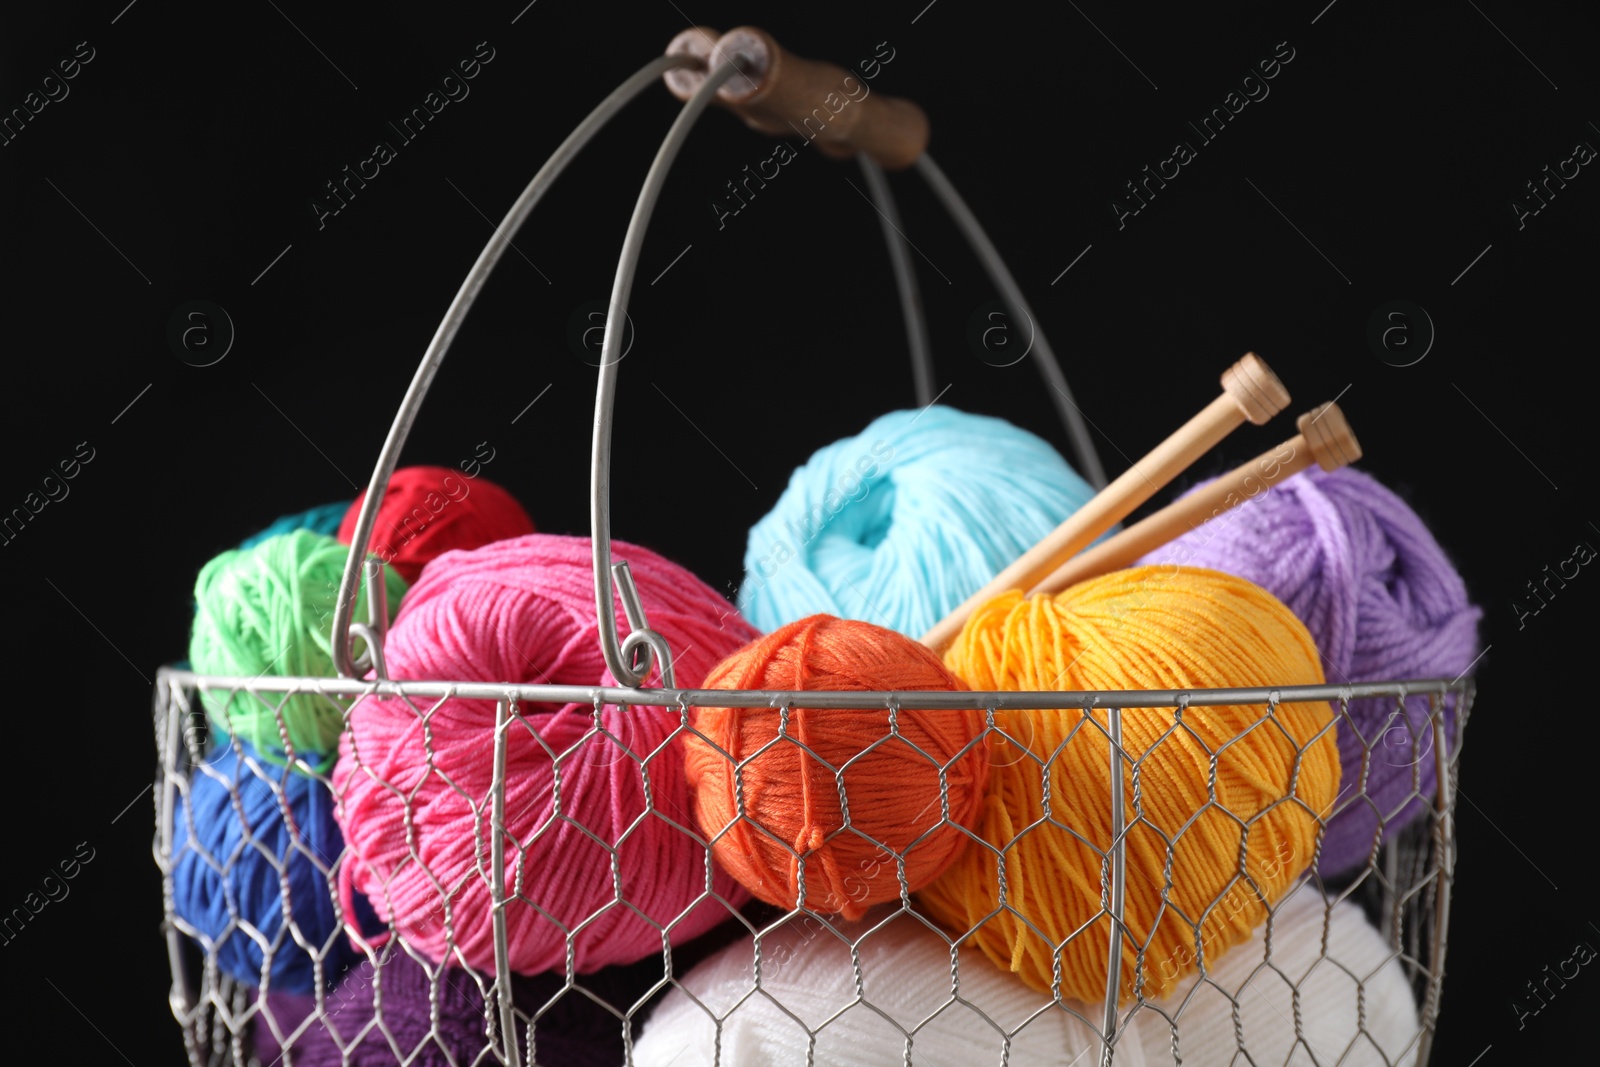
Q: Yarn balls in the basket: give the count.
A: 11